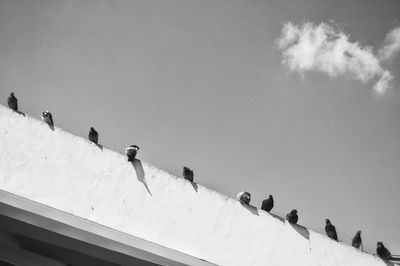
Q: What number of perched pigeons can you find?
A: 11